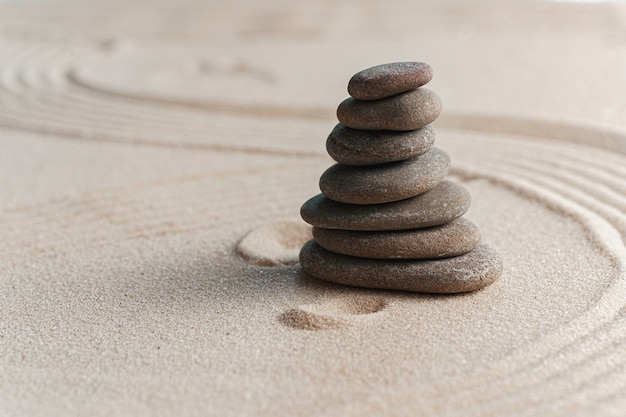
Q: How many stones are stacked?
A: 7